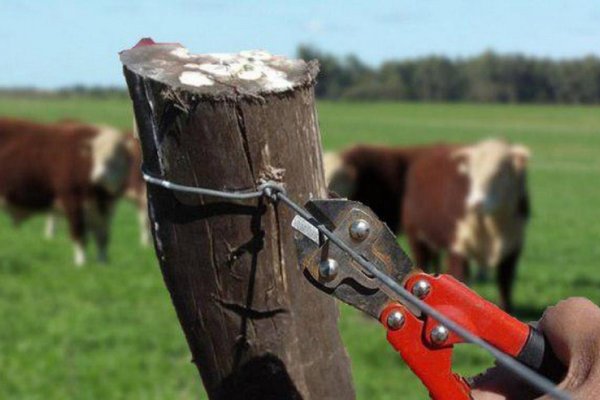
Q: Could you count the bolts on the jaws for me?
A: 2